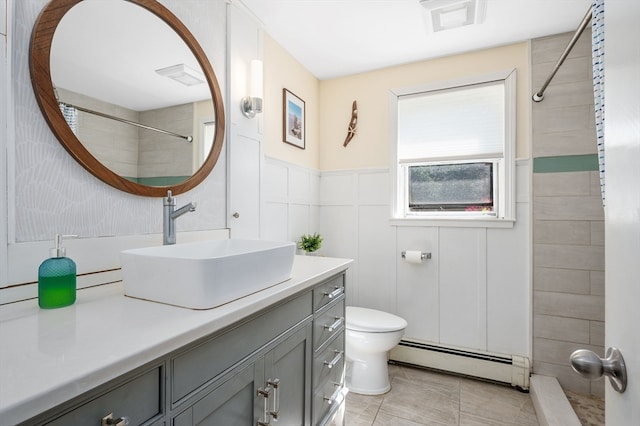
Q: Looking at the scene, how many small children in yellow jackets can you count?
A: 0